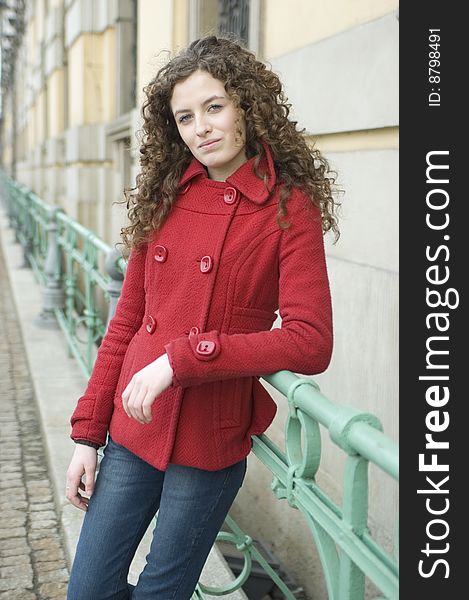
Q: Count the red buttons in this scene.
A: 6